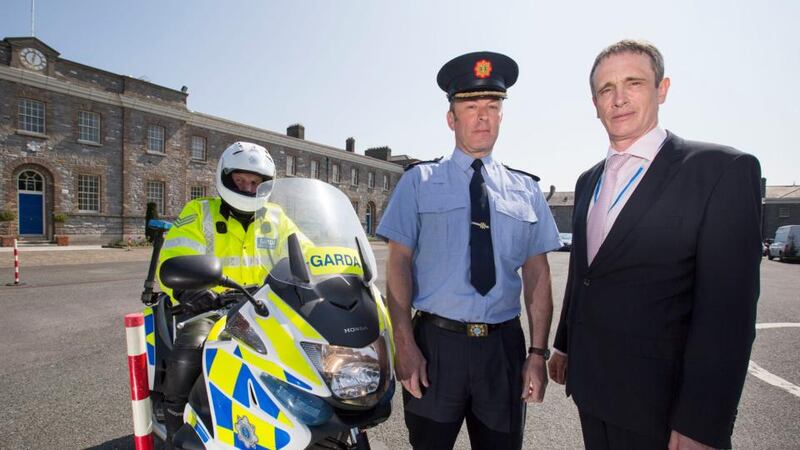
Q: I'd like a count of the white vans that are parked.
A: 1